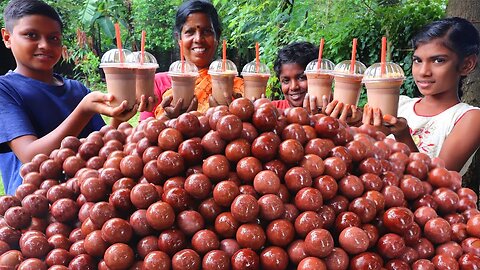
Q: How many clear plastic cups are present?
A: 8